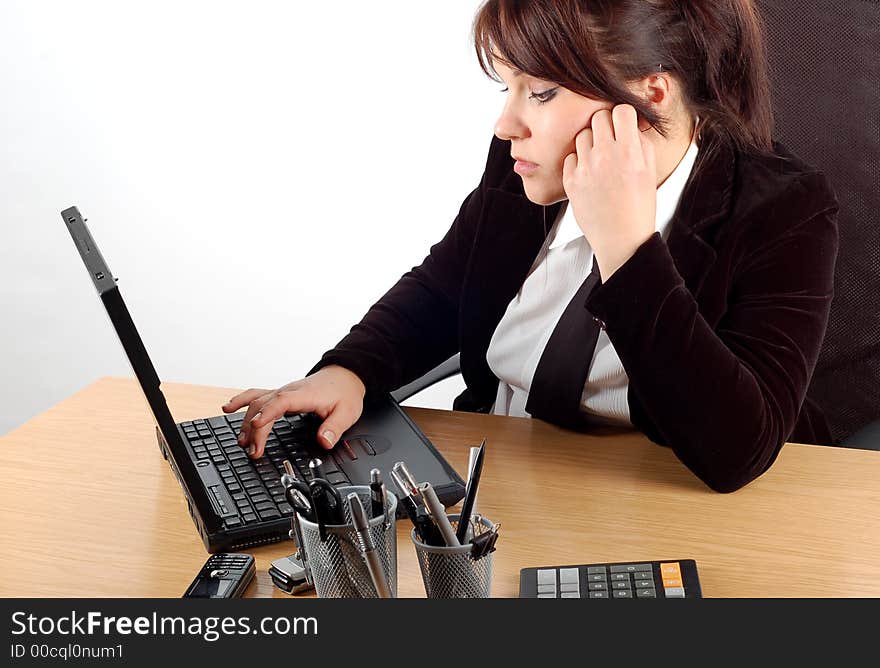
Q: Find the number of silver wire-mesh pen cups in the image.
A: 2